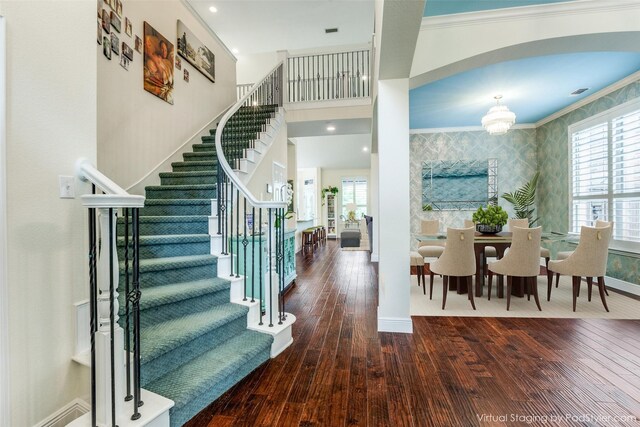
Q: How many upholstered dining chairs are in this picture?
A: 8